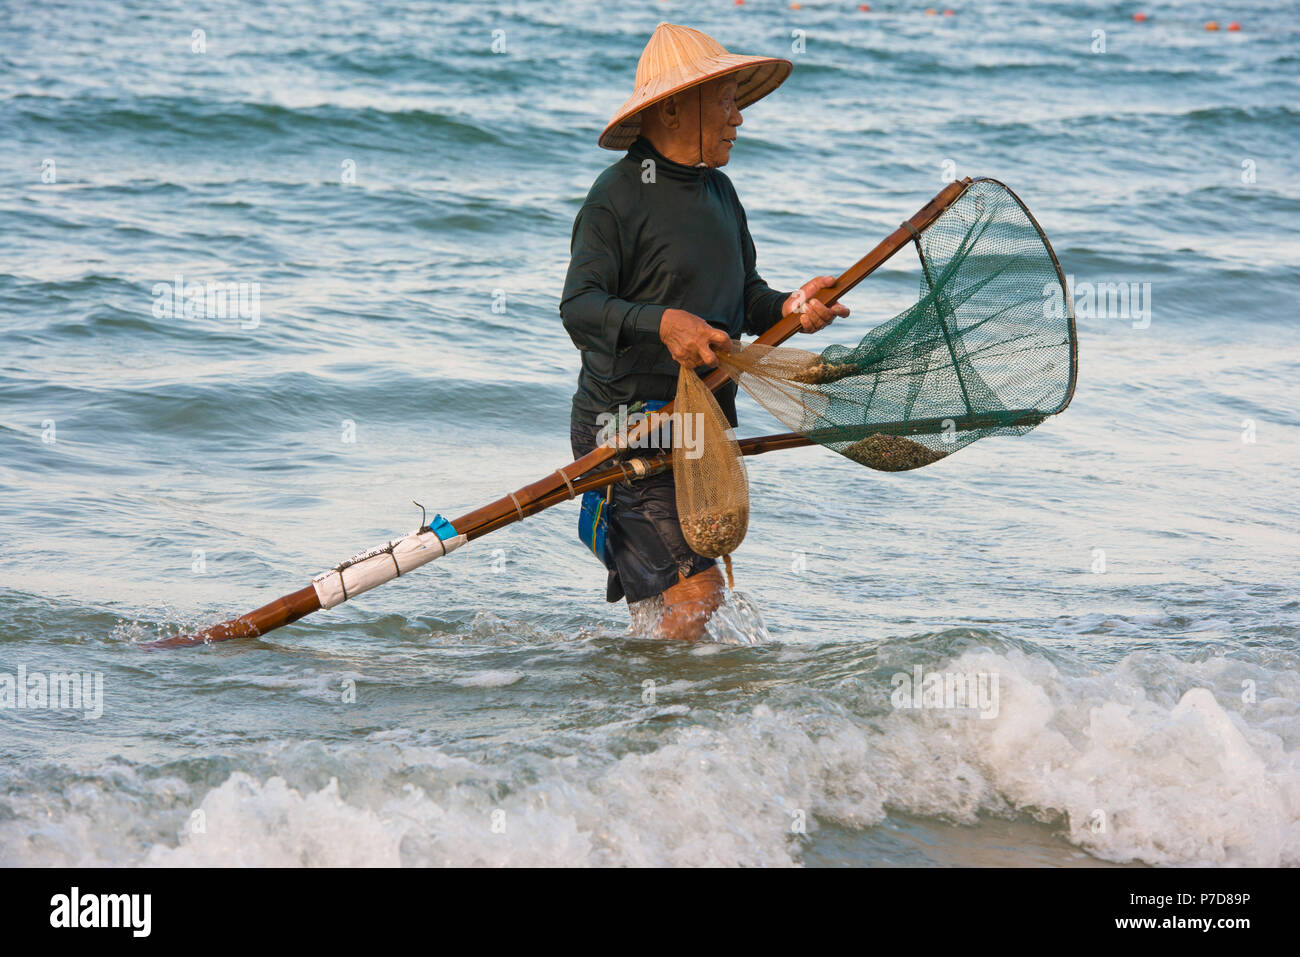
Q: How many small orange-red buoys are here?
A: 8